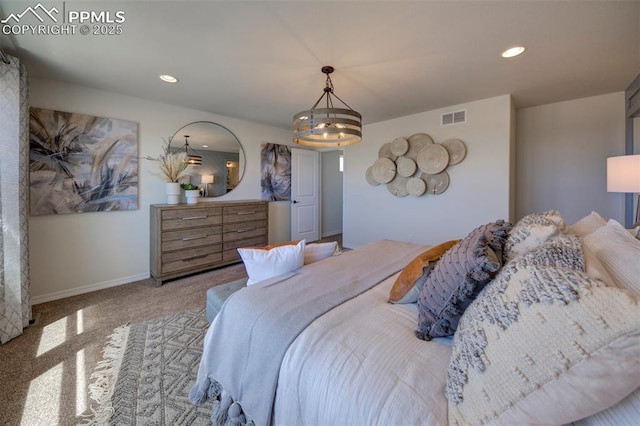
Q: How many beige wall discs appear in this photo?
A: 11